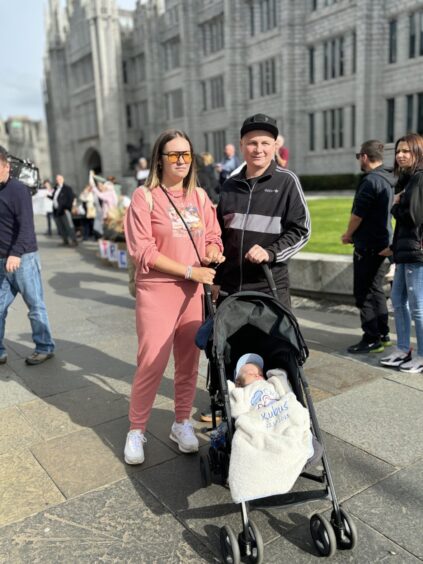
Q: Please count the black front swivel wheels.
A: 4